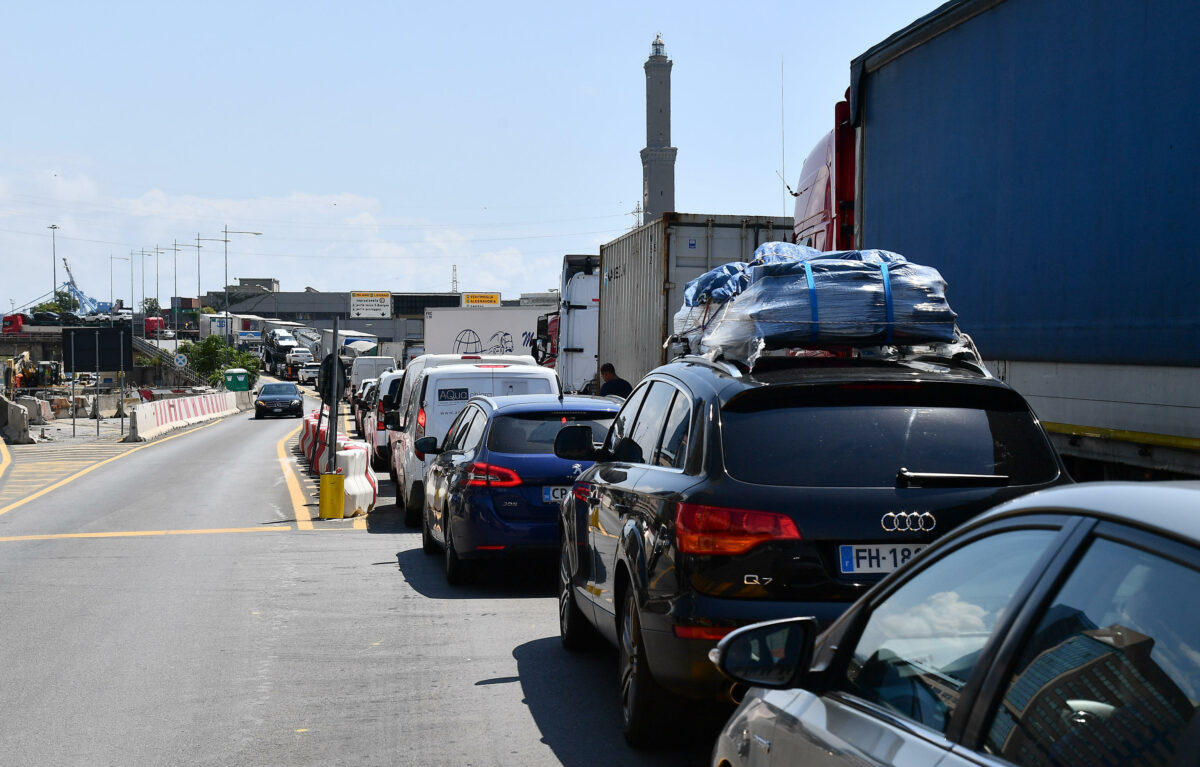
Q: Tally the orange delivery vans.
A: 0